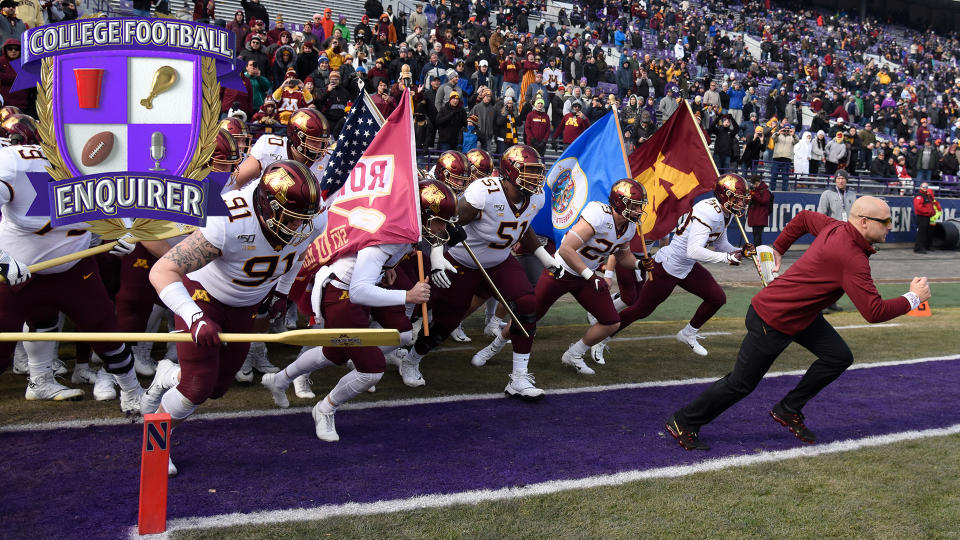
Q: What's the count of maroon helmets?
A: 12